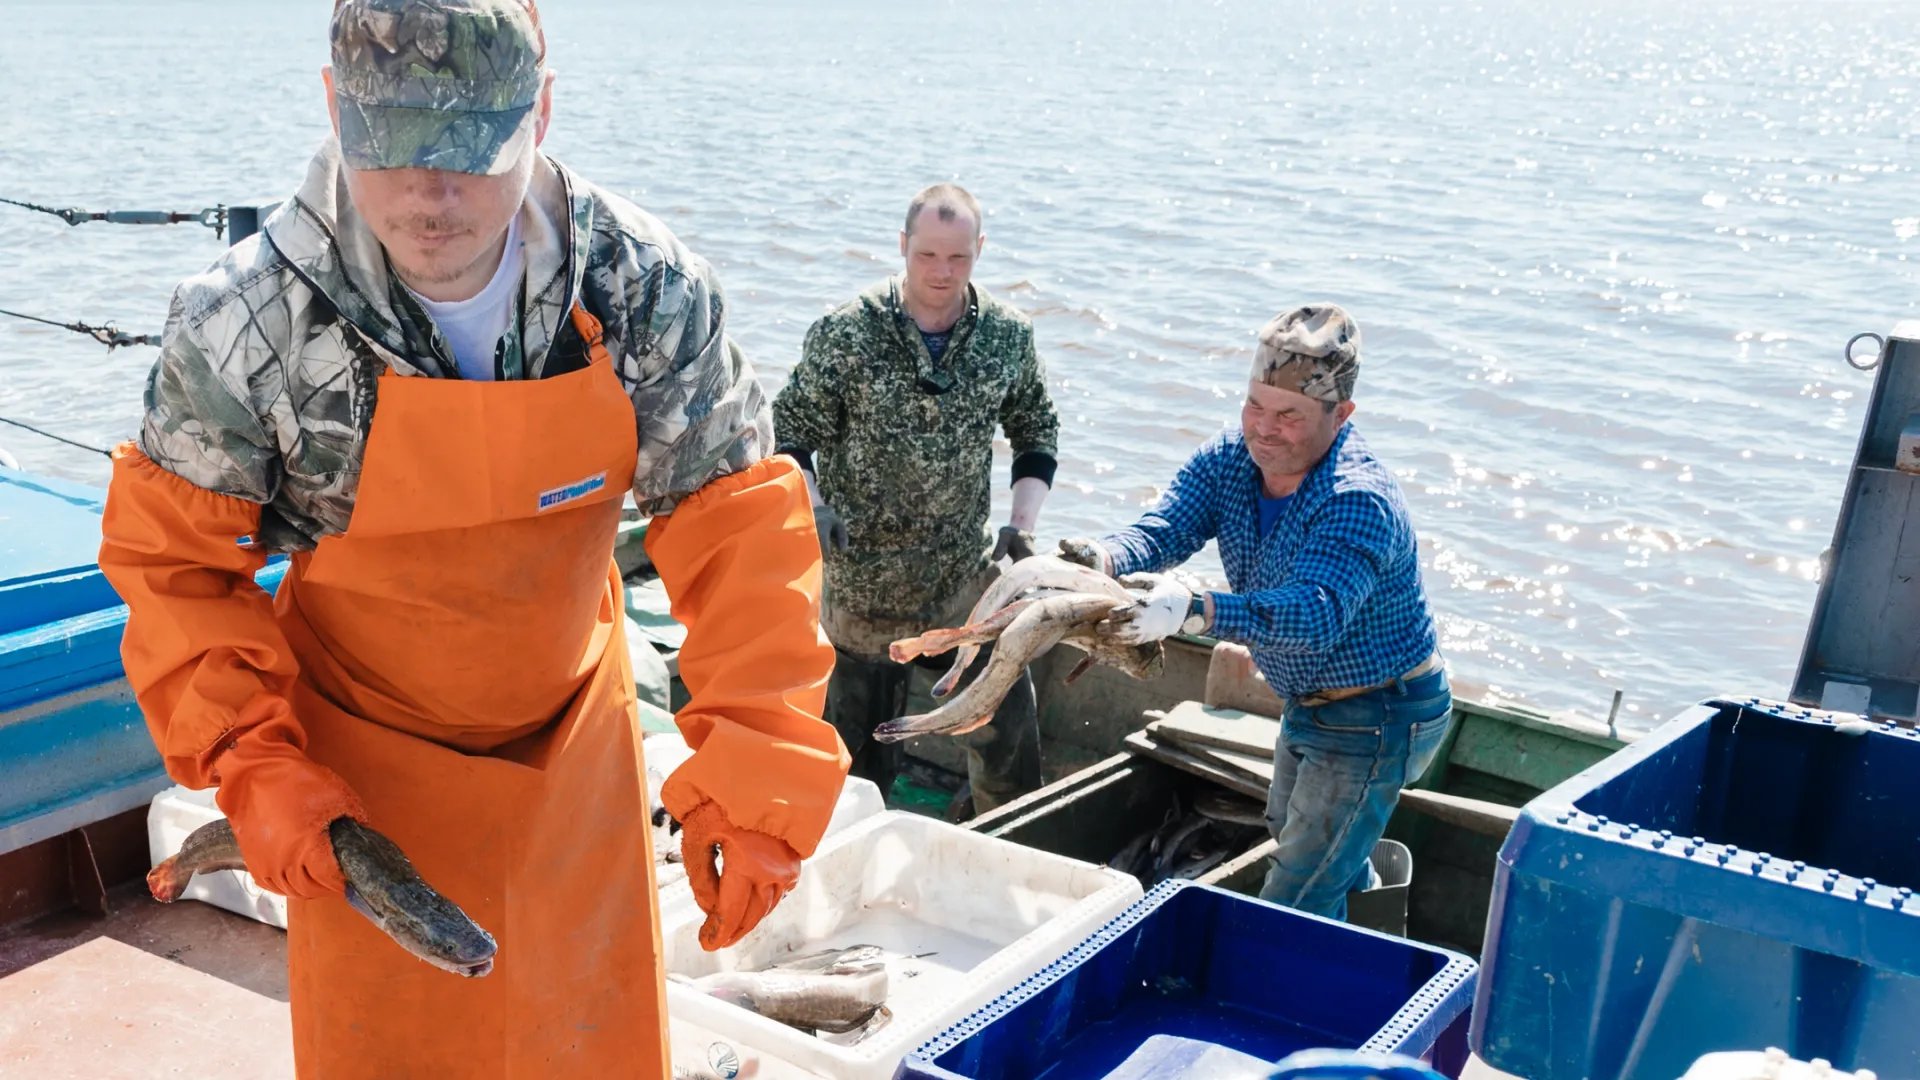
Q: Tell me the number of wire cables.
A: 3